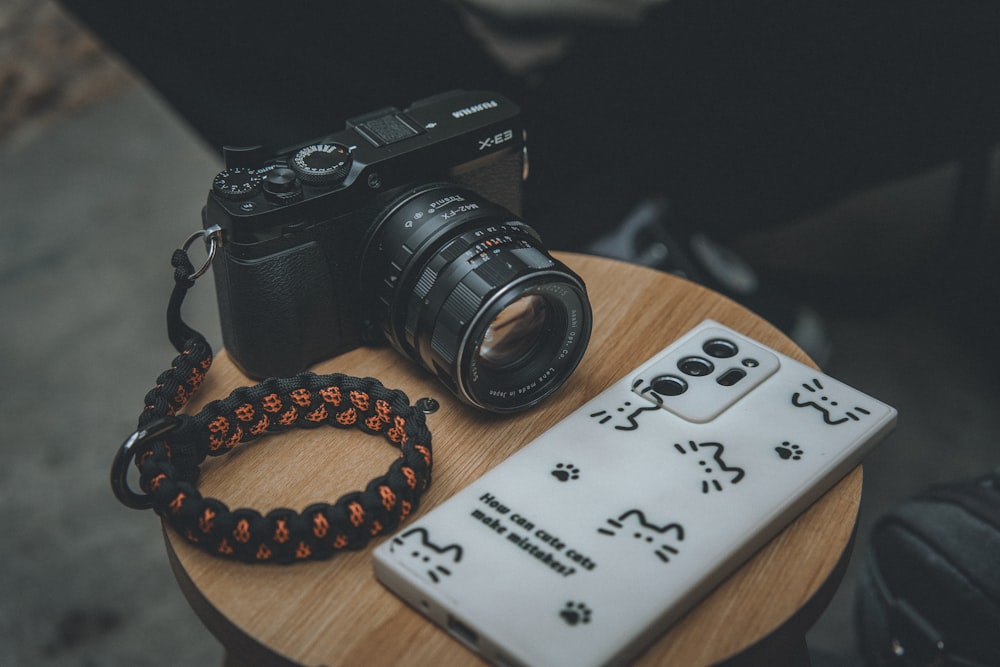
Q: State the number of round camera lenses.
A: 4